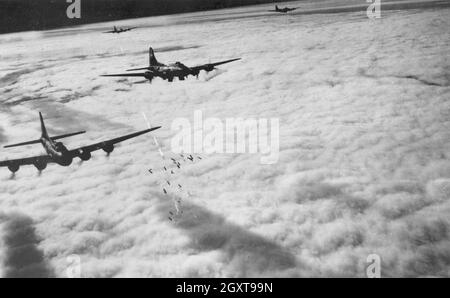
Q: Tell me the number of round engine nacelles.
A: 8